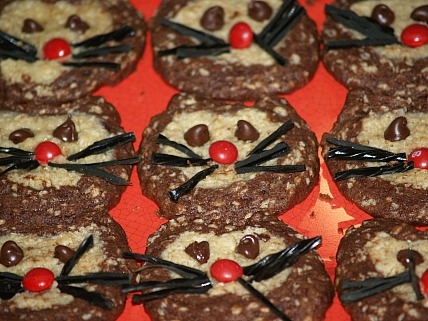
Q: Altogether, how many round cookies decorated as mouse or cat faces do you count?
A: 9